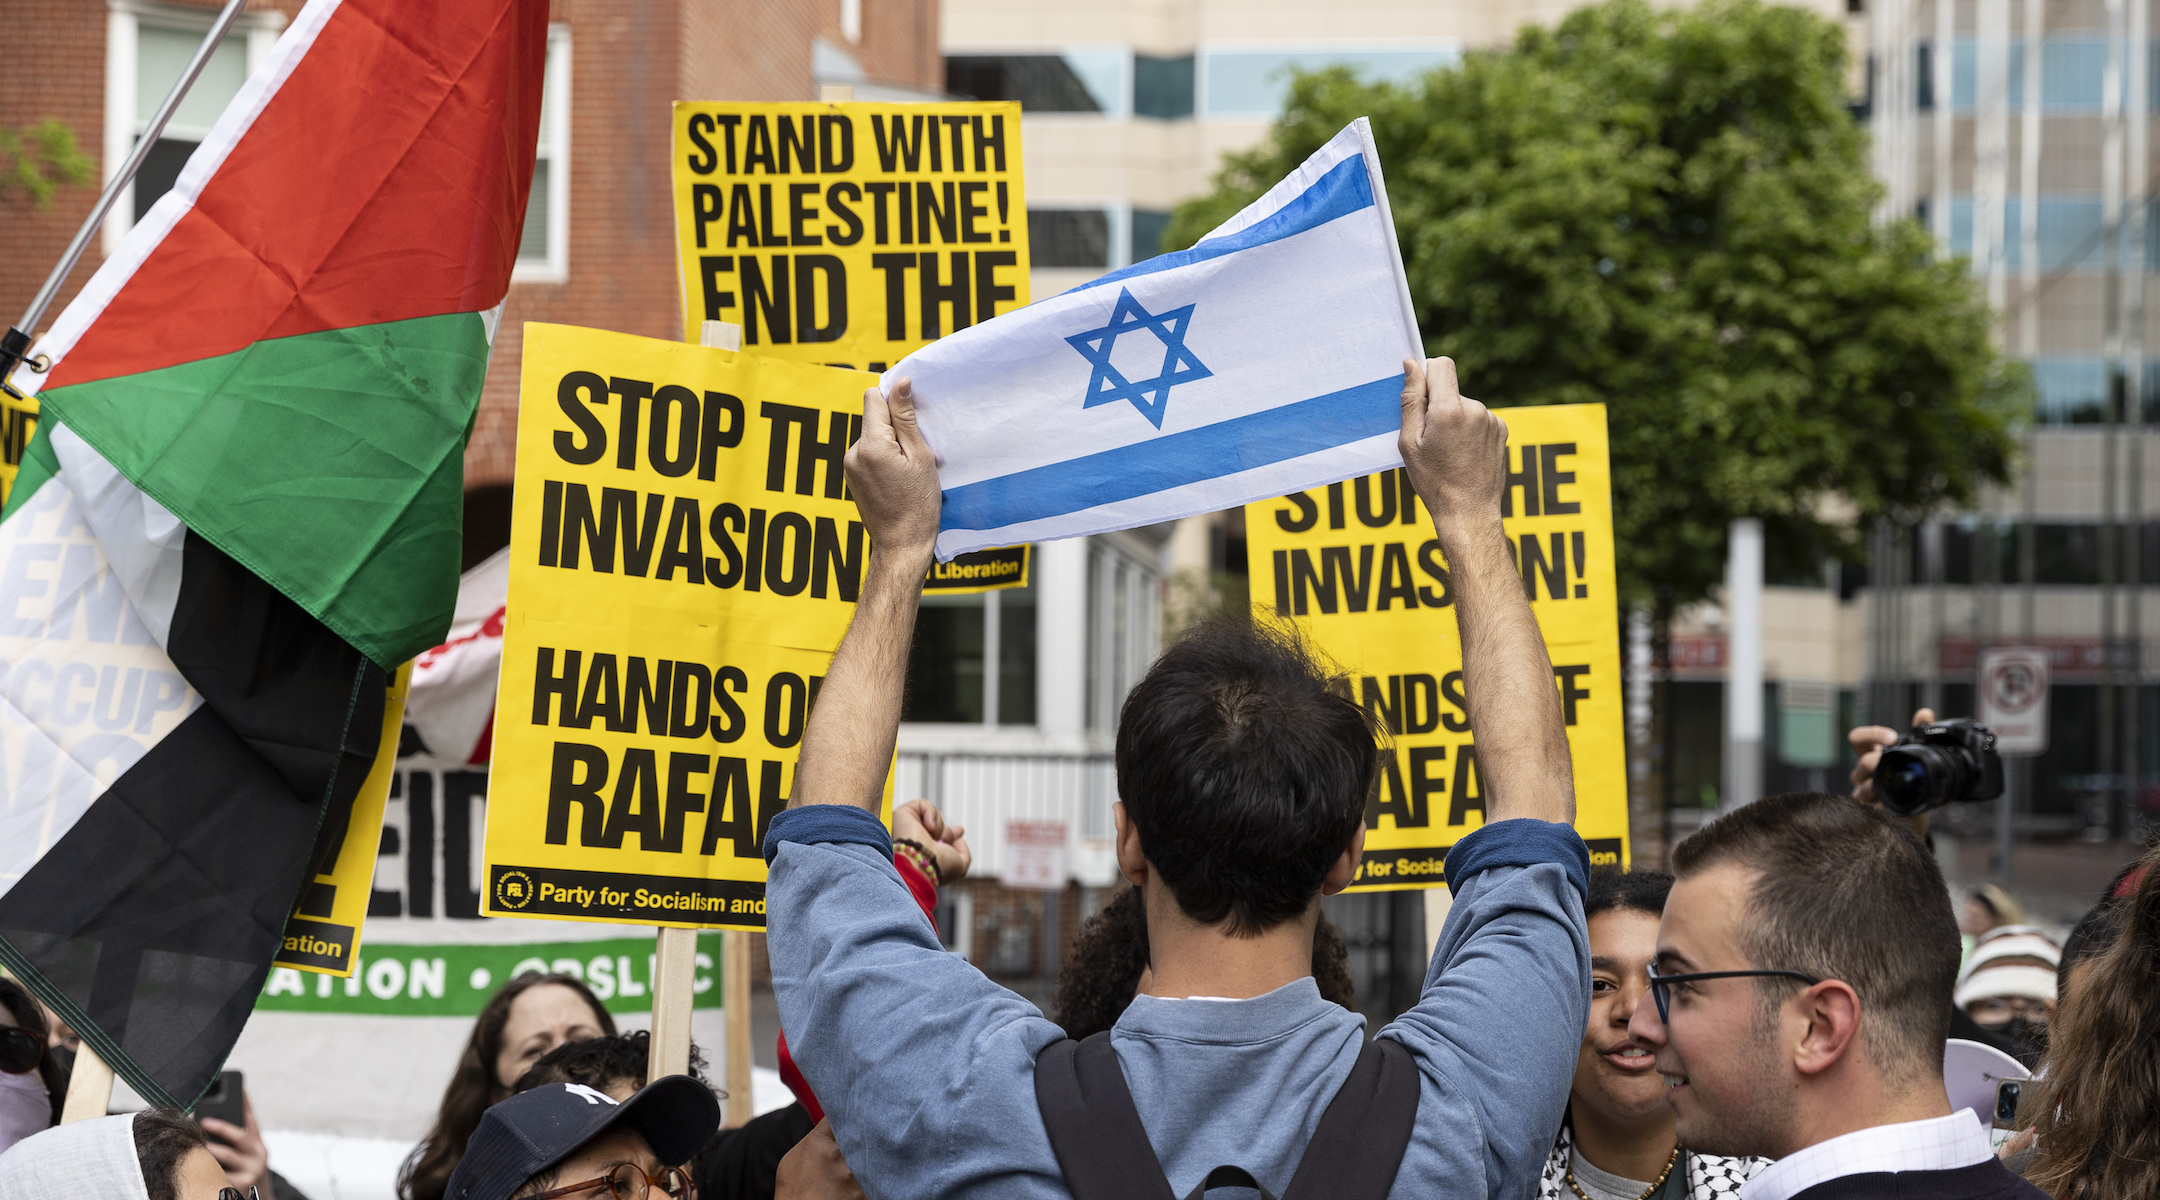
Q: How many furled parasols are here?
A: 0